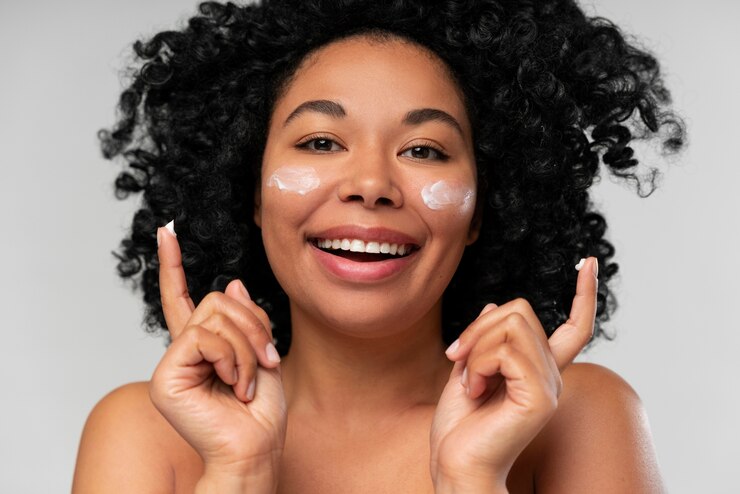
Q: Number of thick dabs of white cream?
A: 4